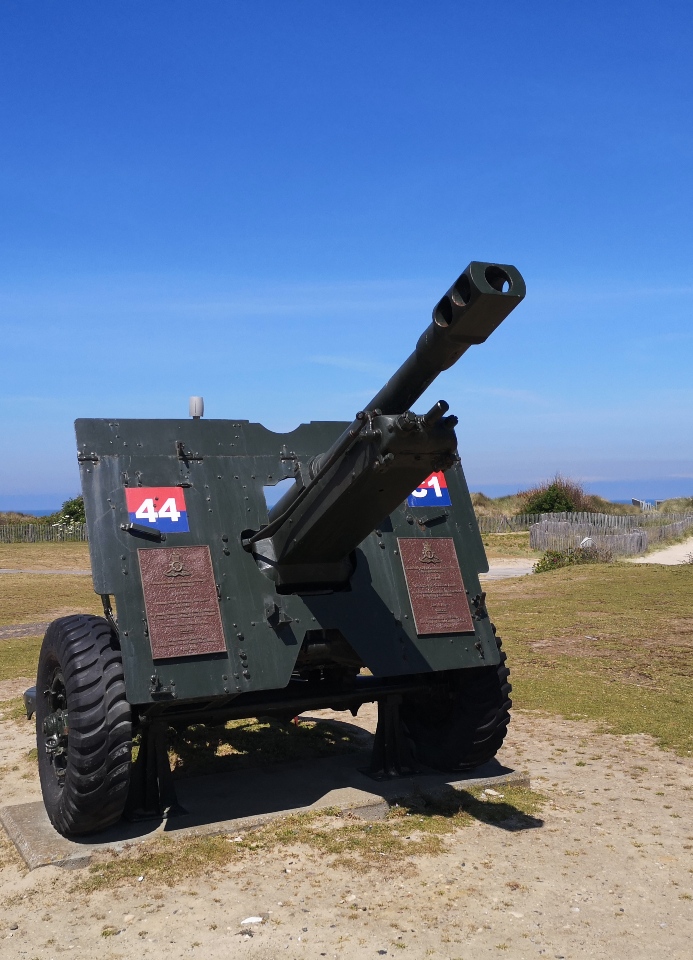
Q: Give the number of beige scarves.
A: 0